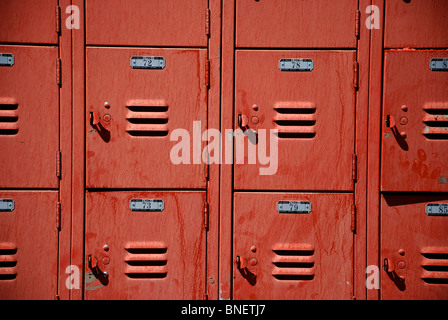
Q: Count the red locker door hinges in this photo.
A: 12